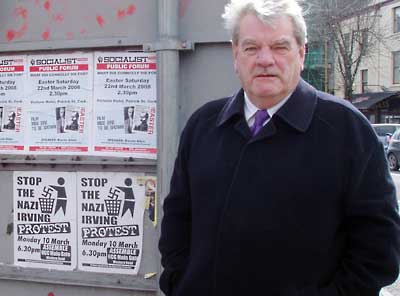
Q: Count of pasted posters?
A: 5